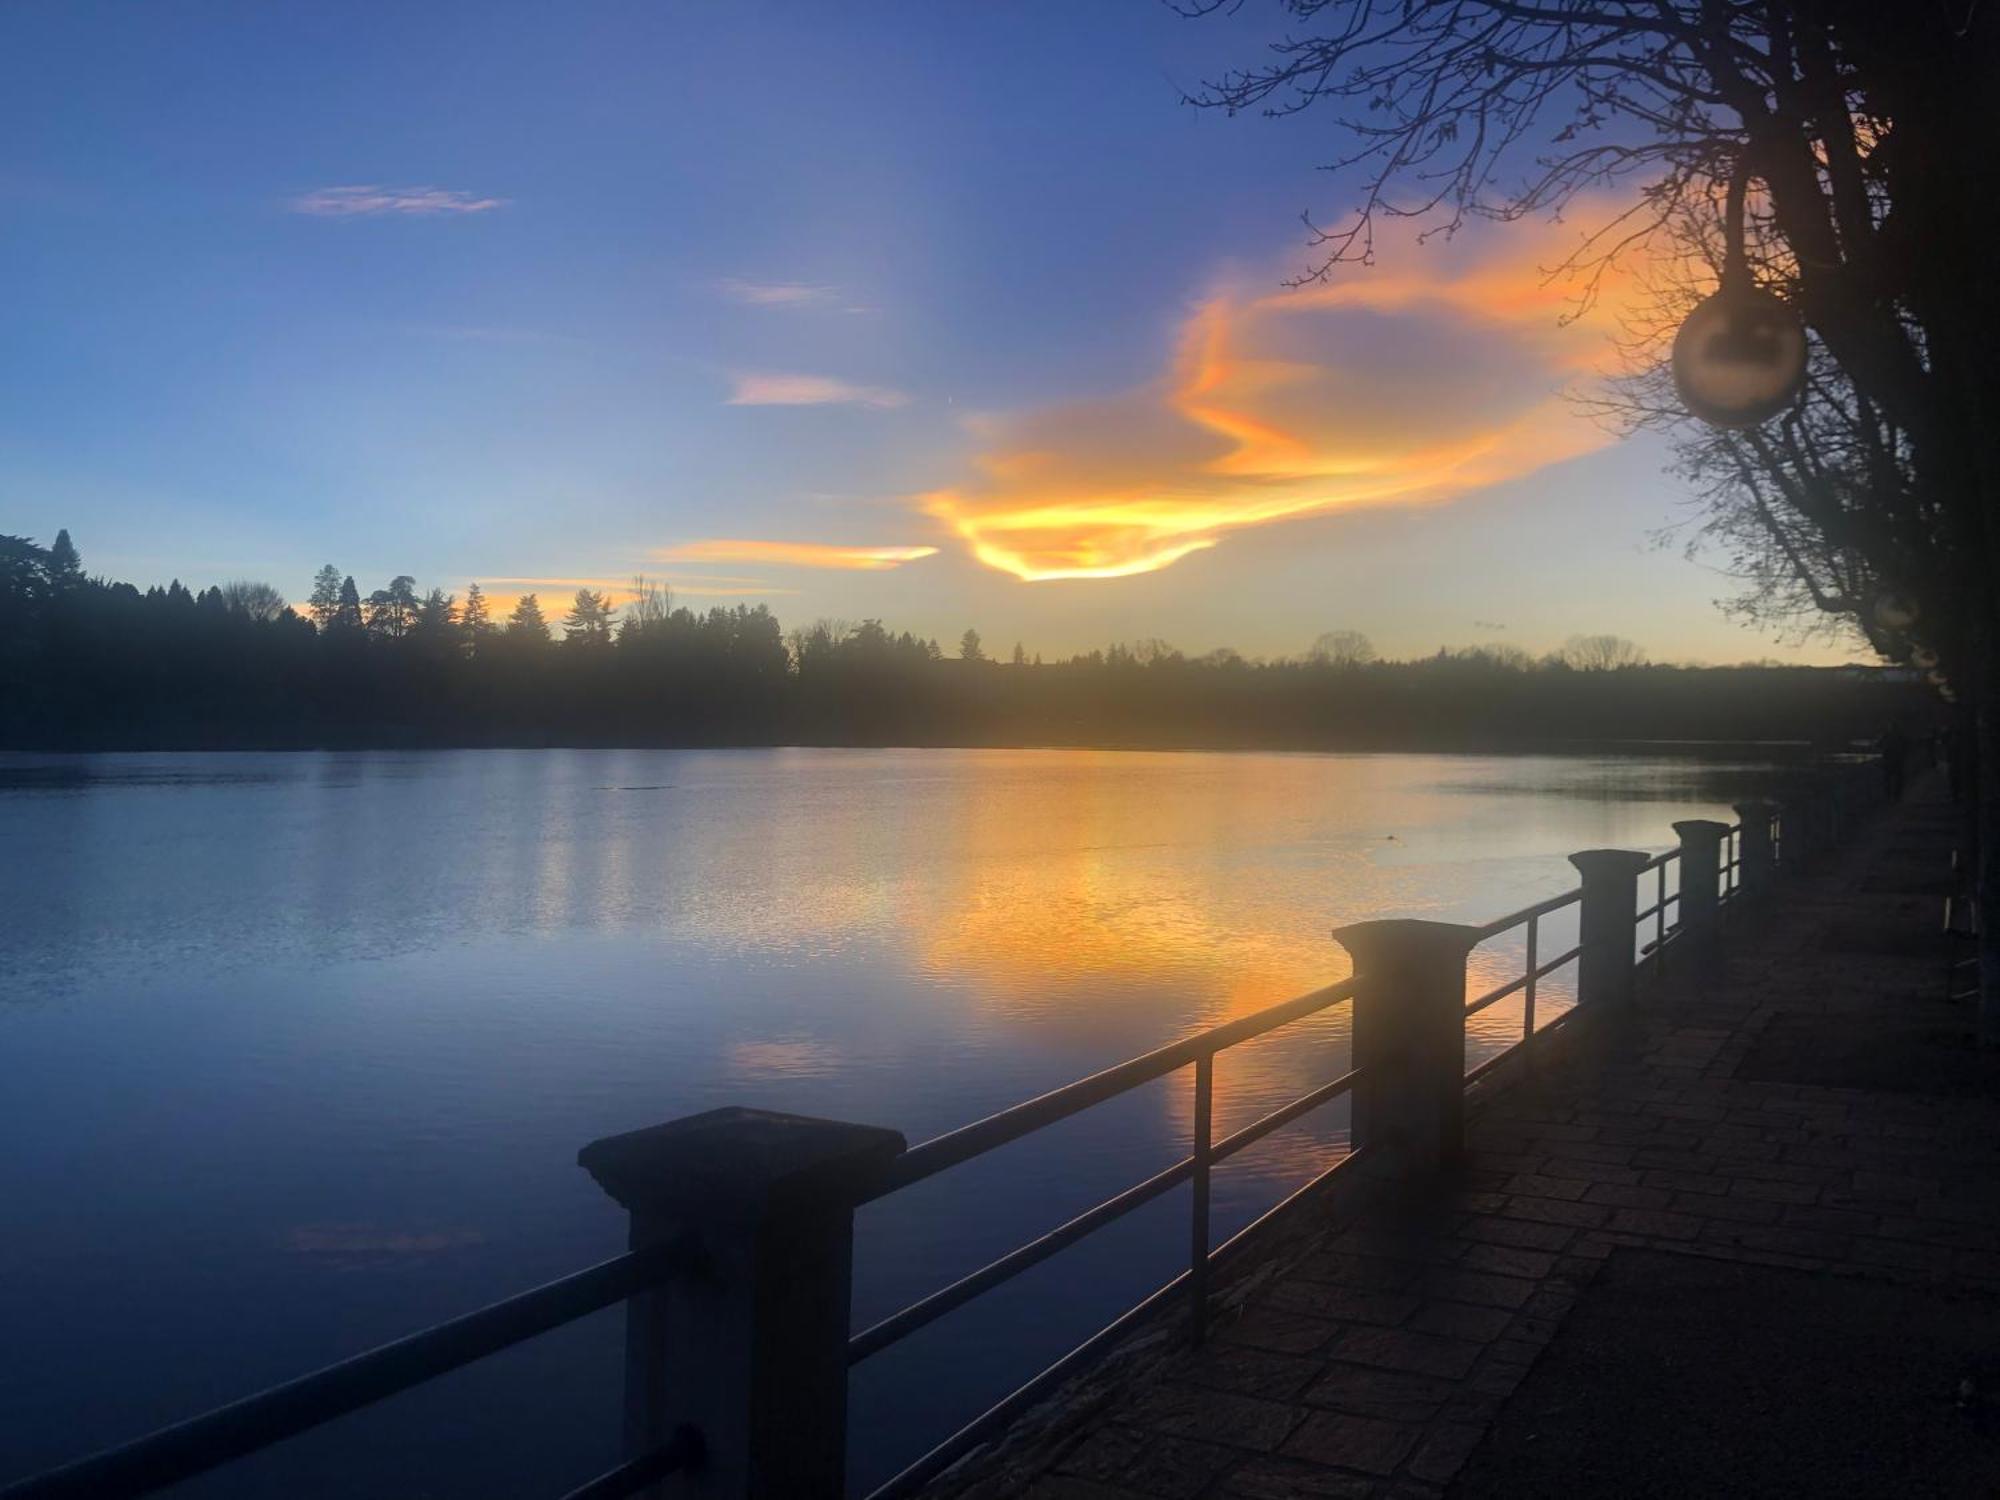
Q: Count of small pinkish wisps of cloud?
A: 3